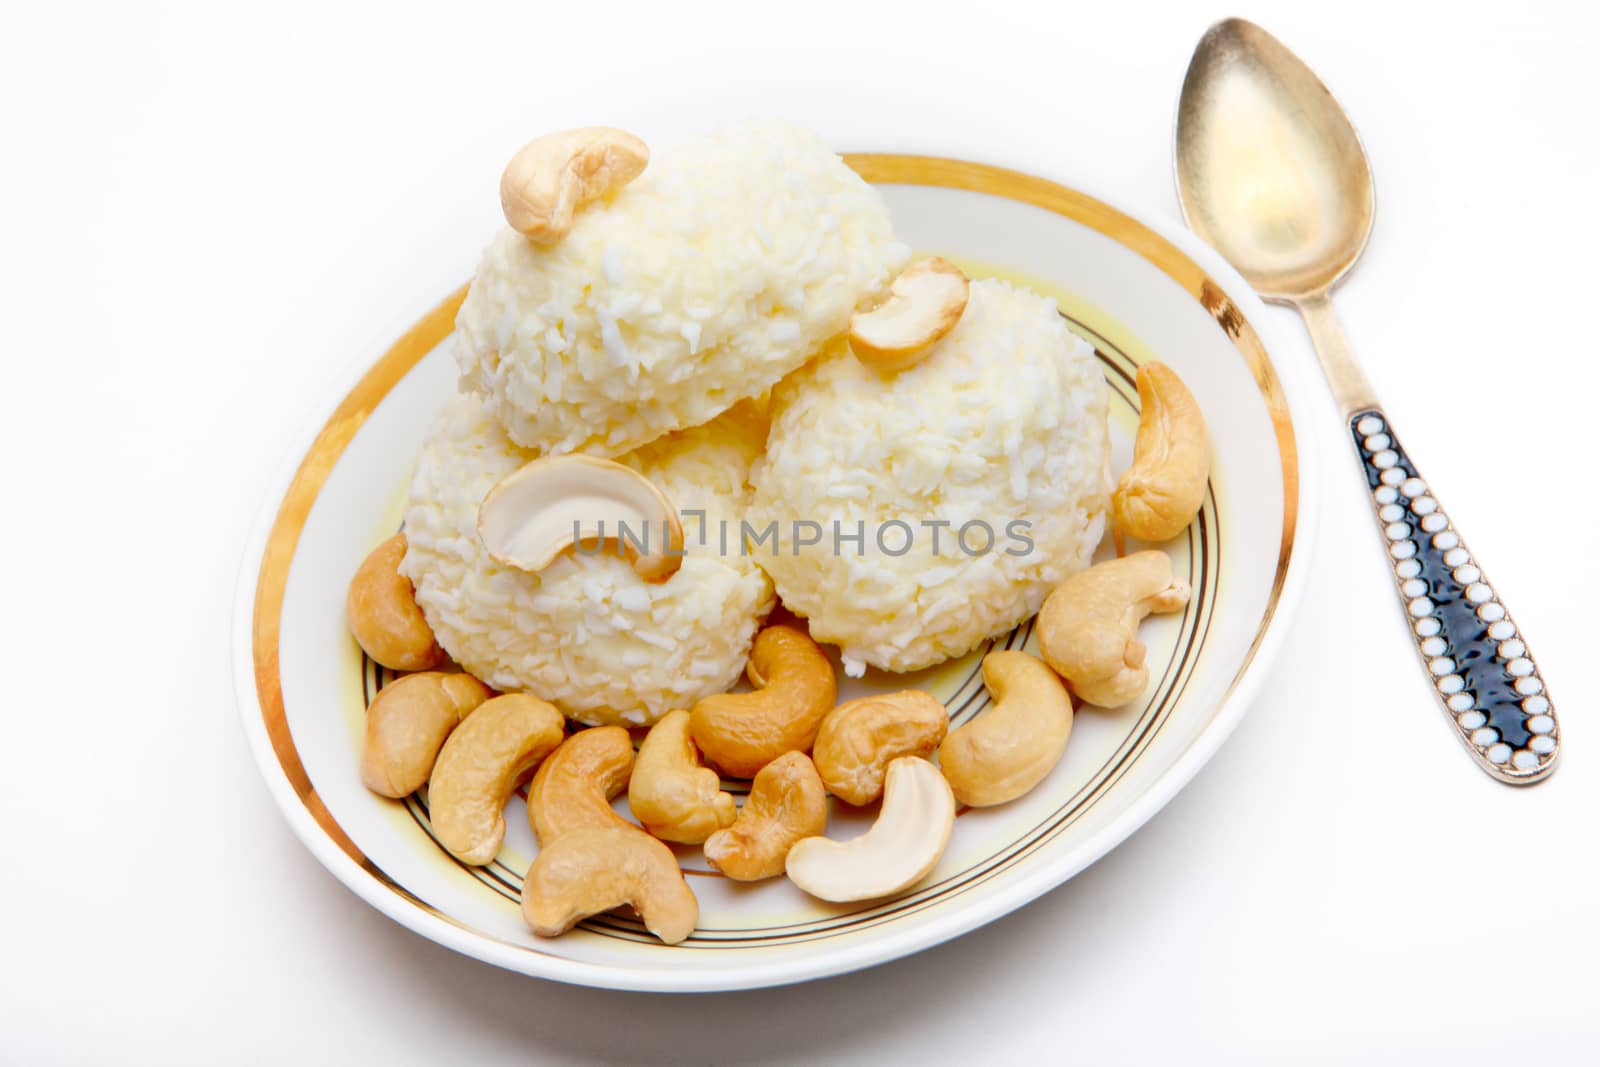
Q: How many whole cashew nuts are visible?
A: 13